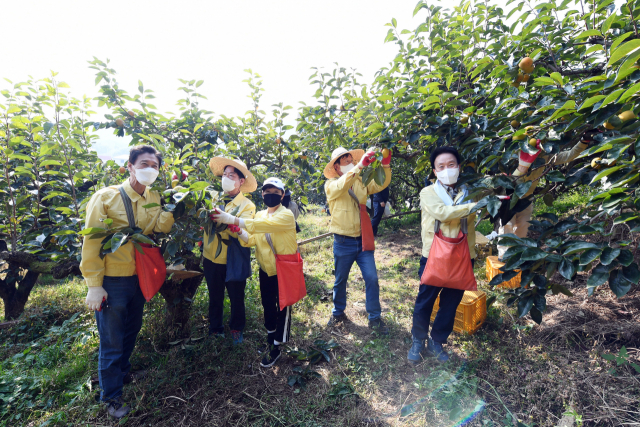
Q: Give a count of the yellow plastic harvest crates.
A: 2